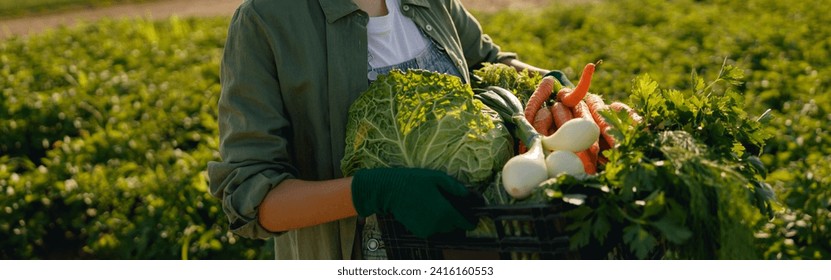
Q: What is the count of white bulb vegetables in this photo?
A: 3